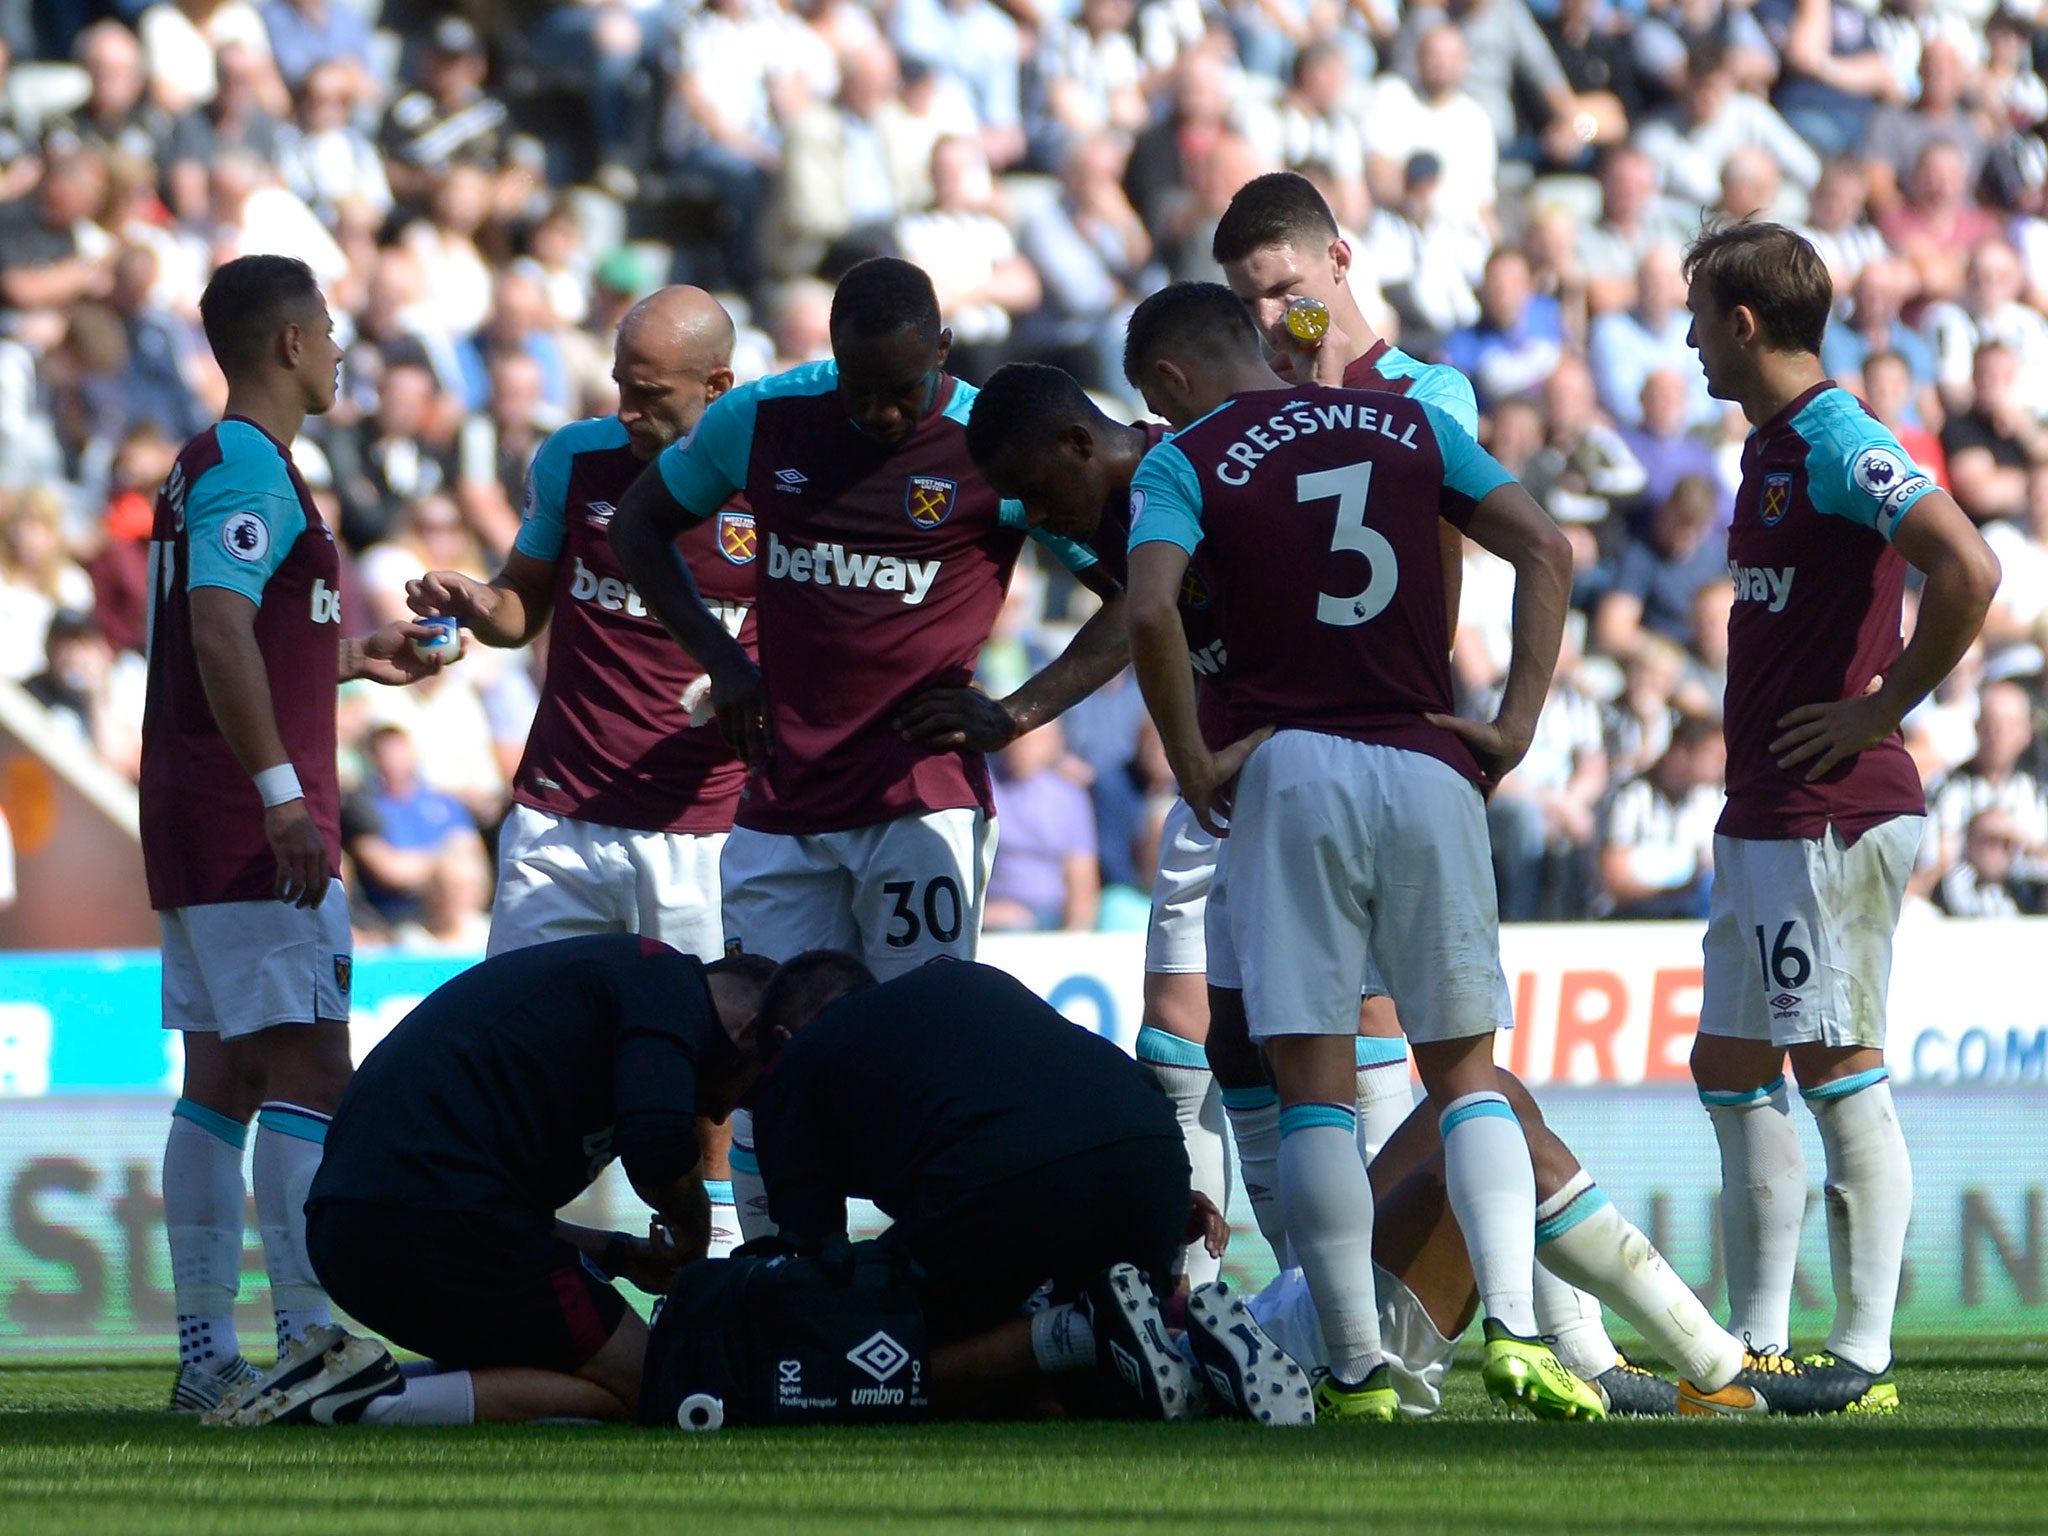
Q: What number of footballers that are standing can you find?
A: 7